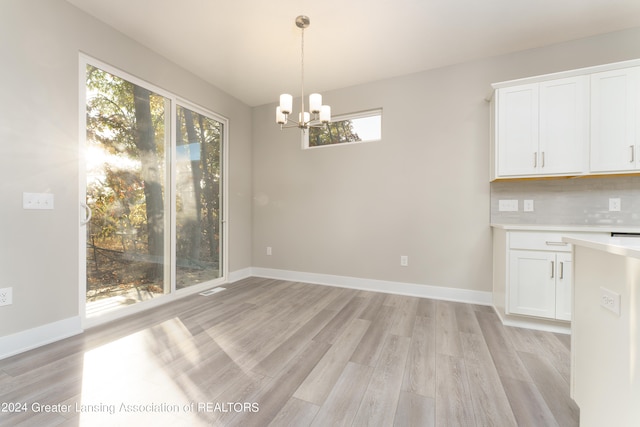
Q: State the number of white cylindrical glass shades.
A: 5